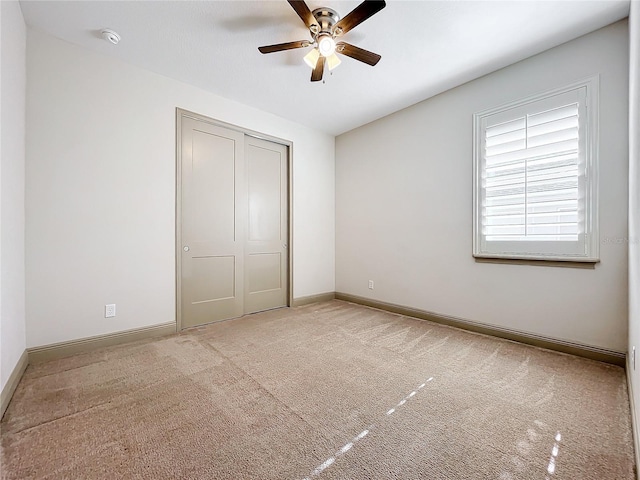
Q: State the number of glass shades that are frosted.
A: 3